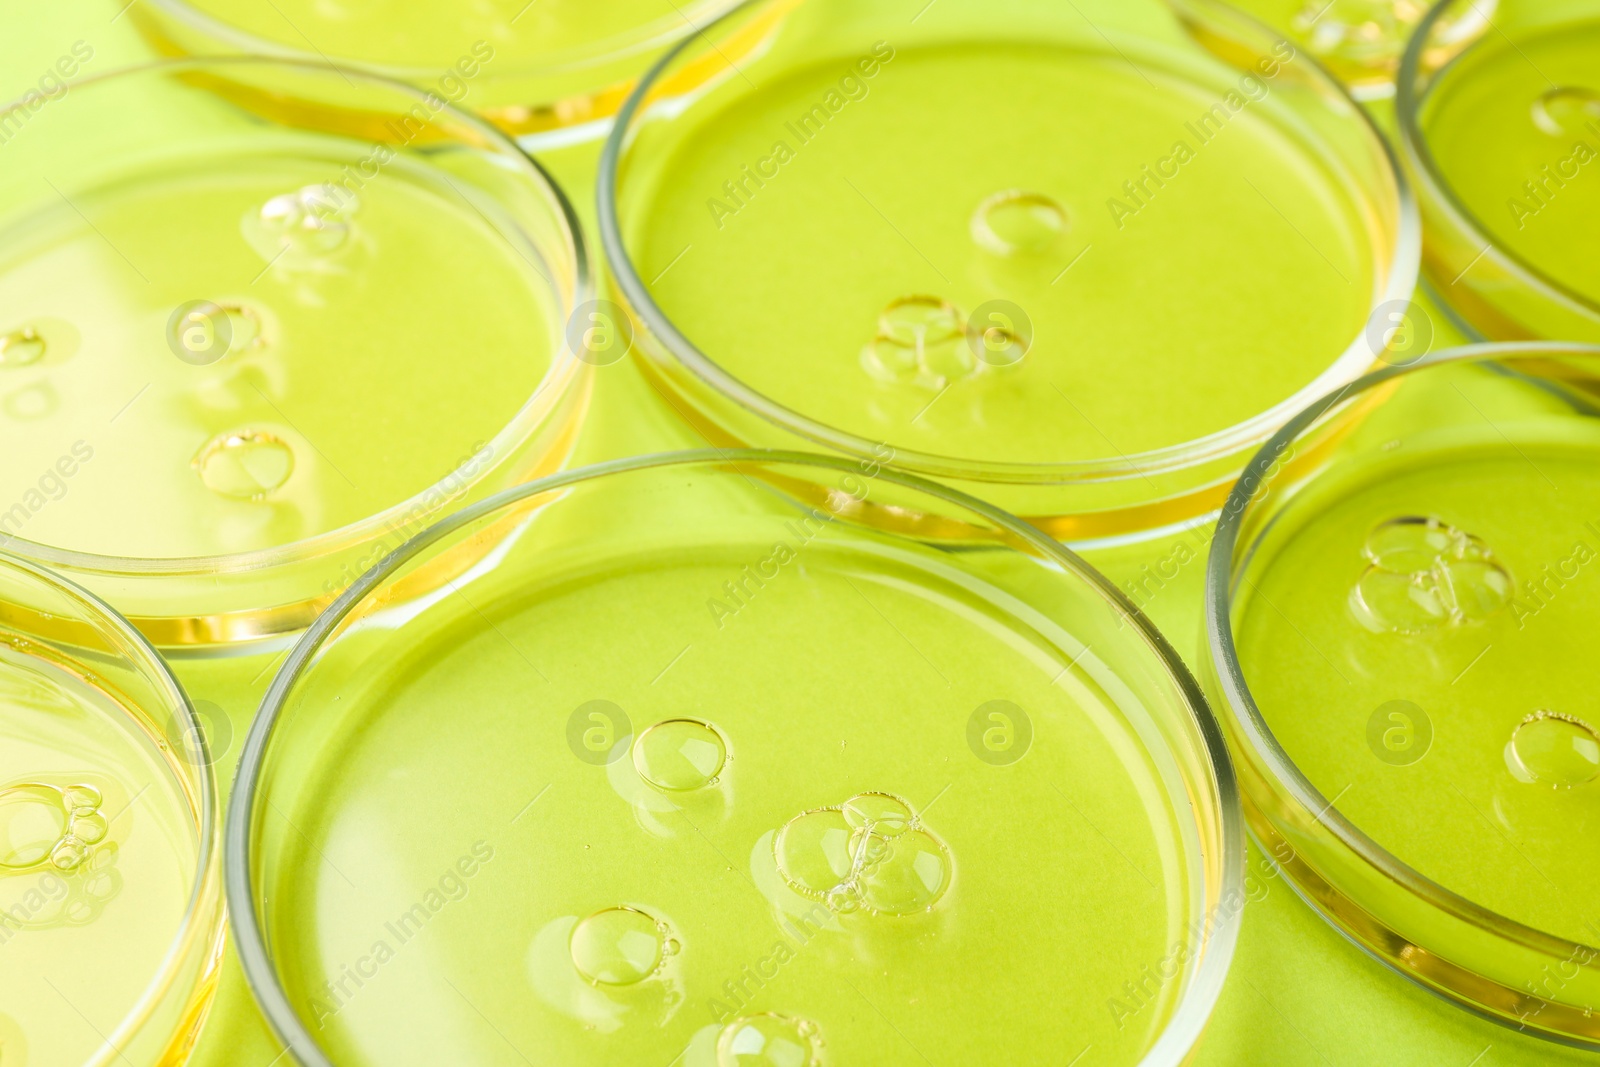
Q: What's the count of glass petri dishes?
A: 8